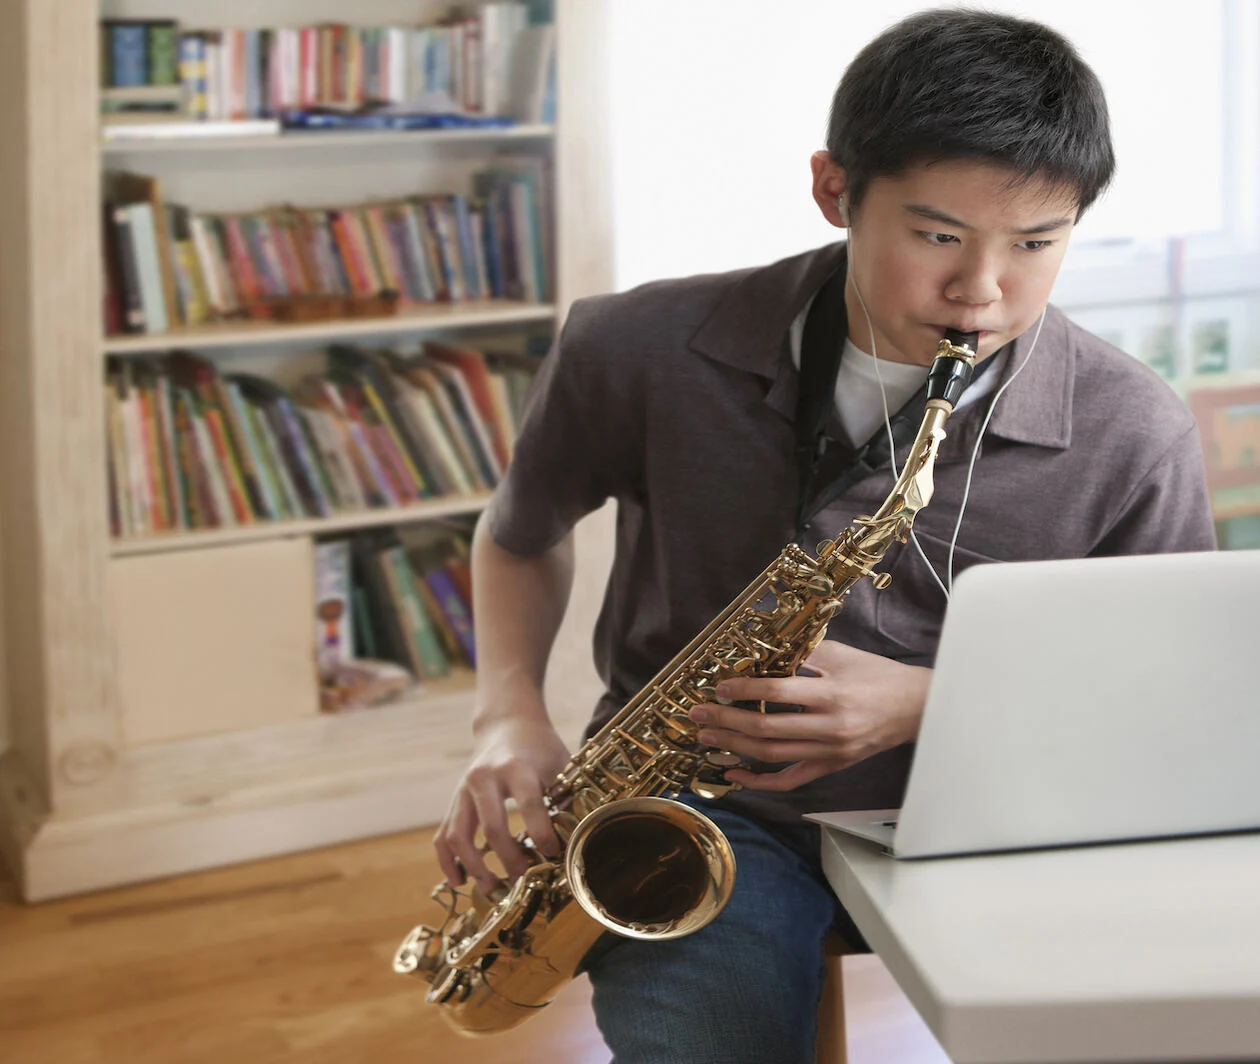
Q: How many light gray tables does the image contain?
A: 1